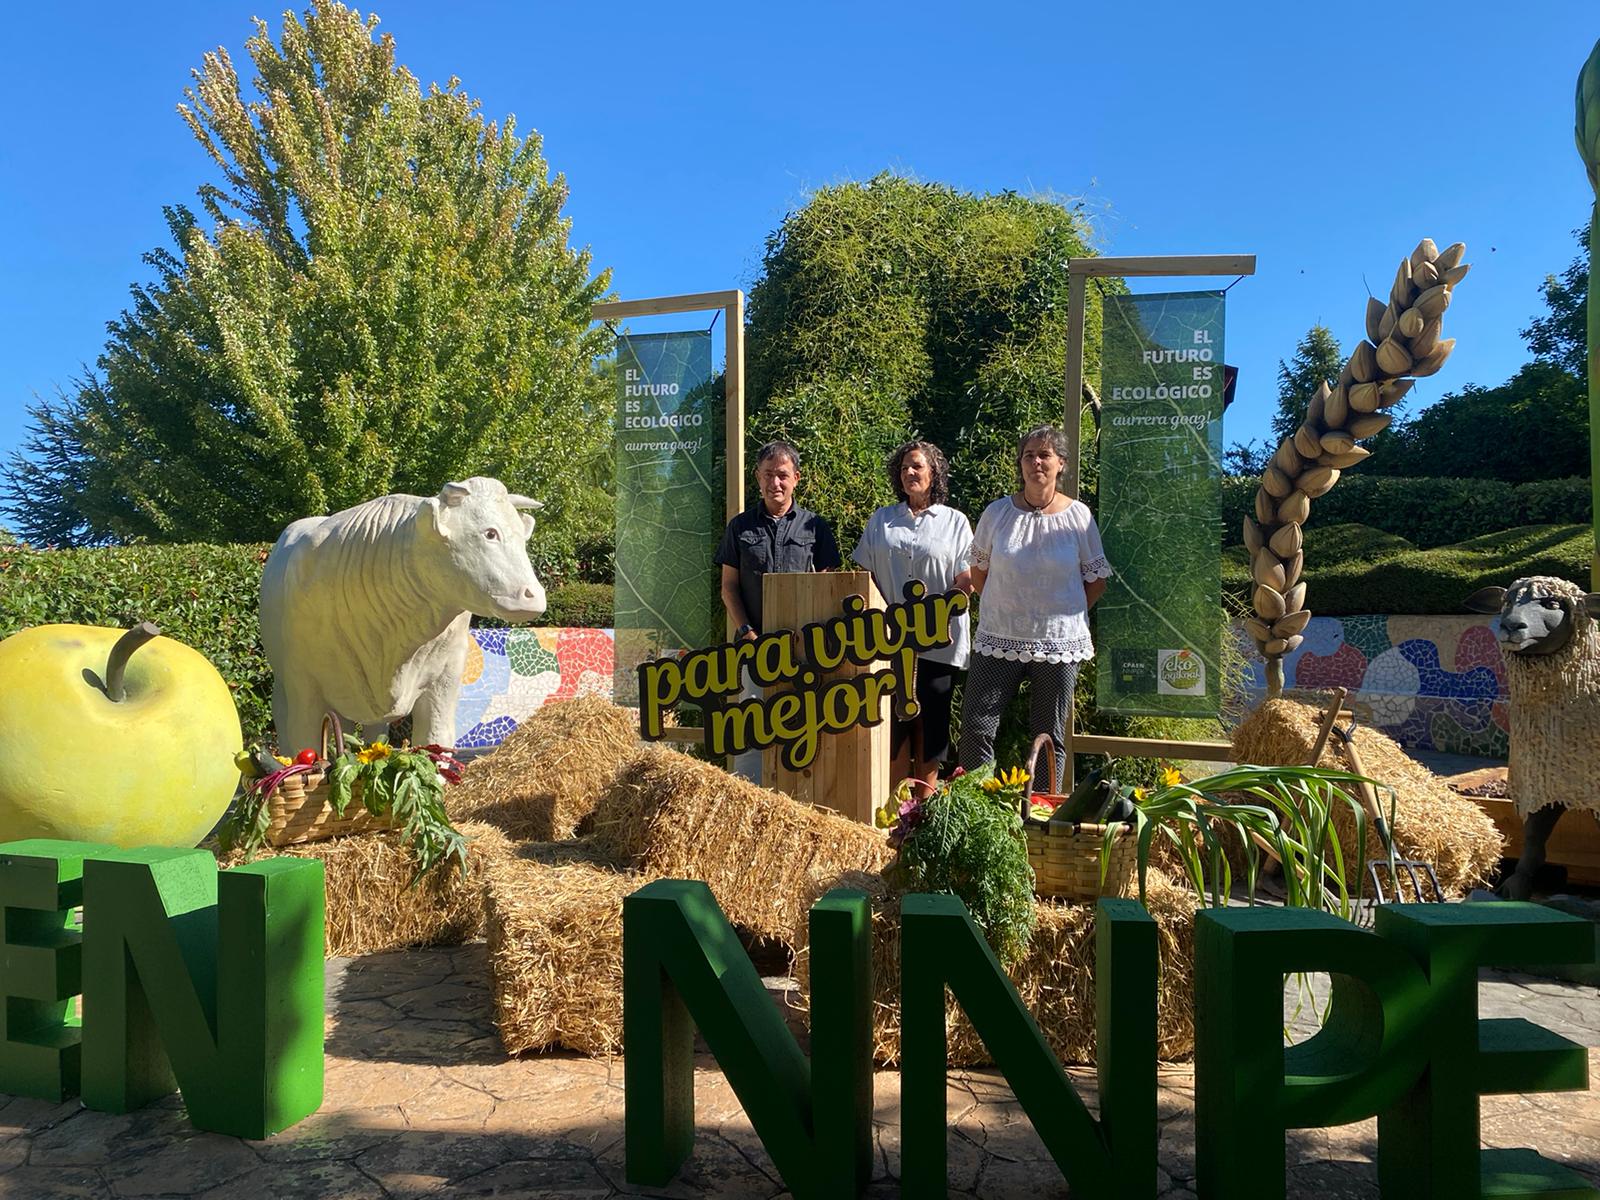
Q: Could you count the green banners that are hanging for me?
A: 2